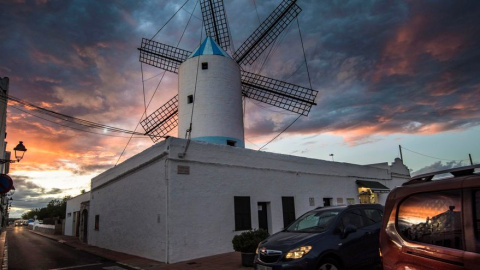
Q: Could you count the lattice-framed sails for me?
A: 5